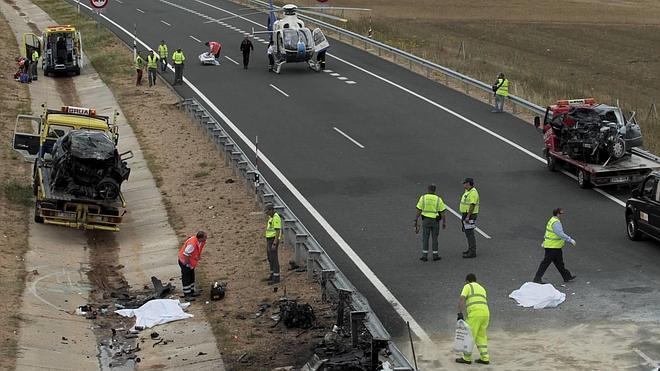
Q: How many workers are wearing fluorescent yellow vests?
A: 11